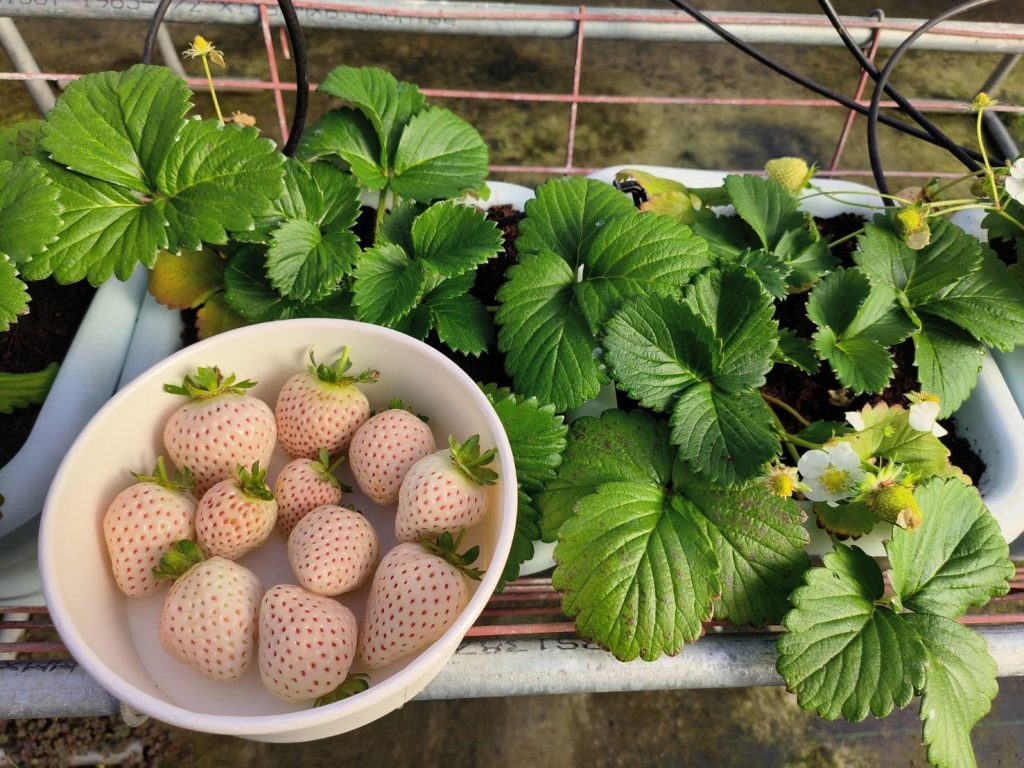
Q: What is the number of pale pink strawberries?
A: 11